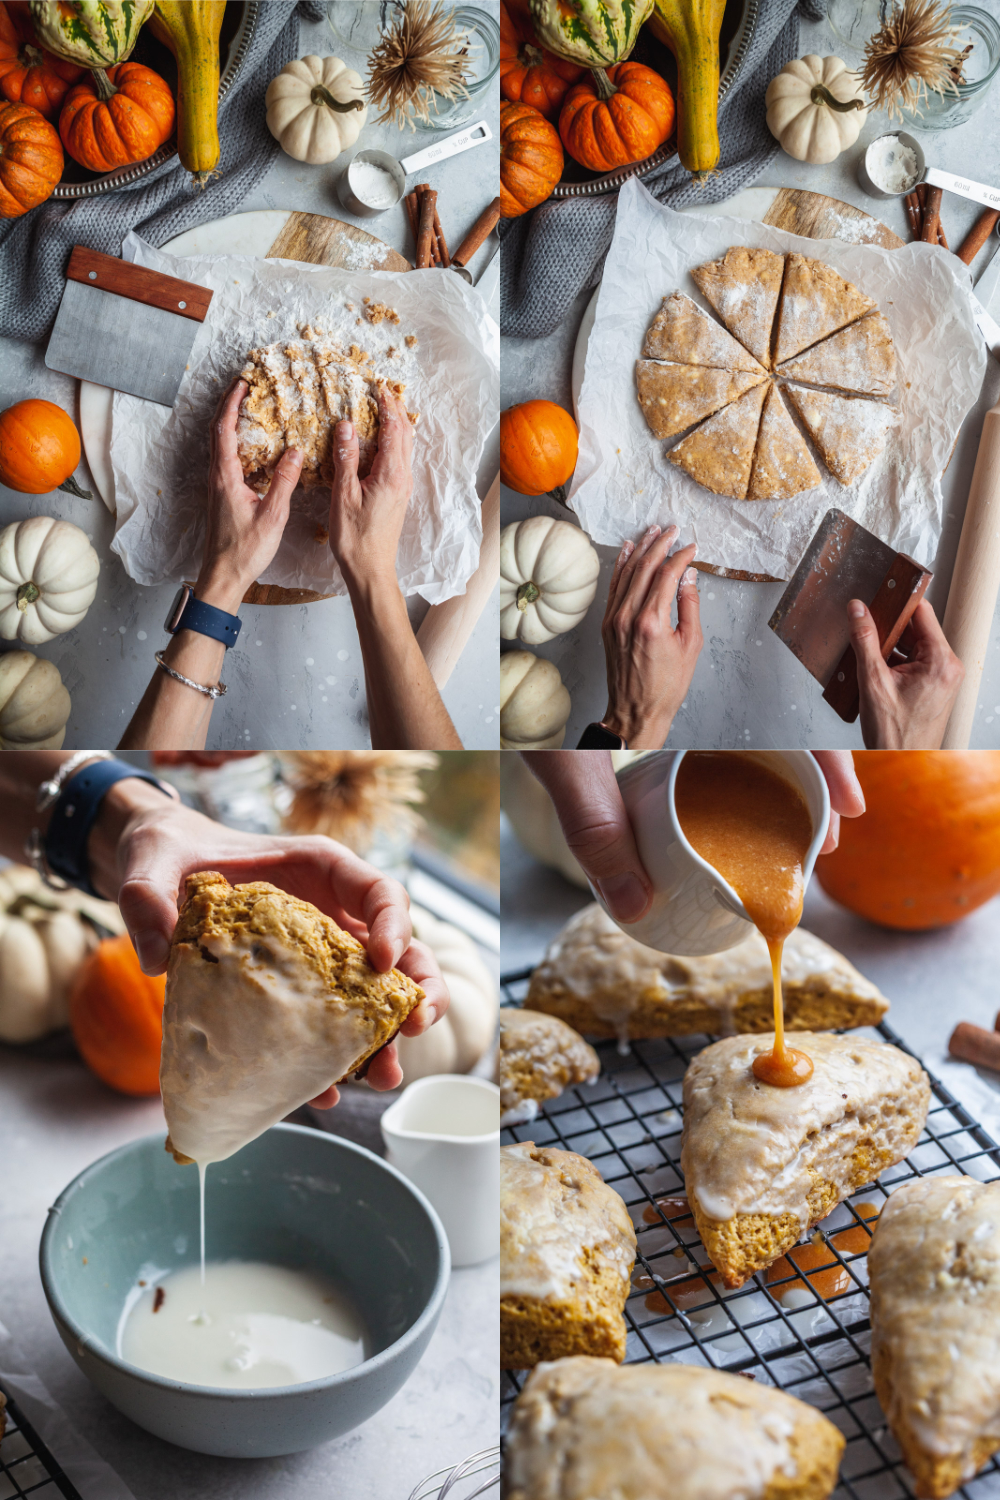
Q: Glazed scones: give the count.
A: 7